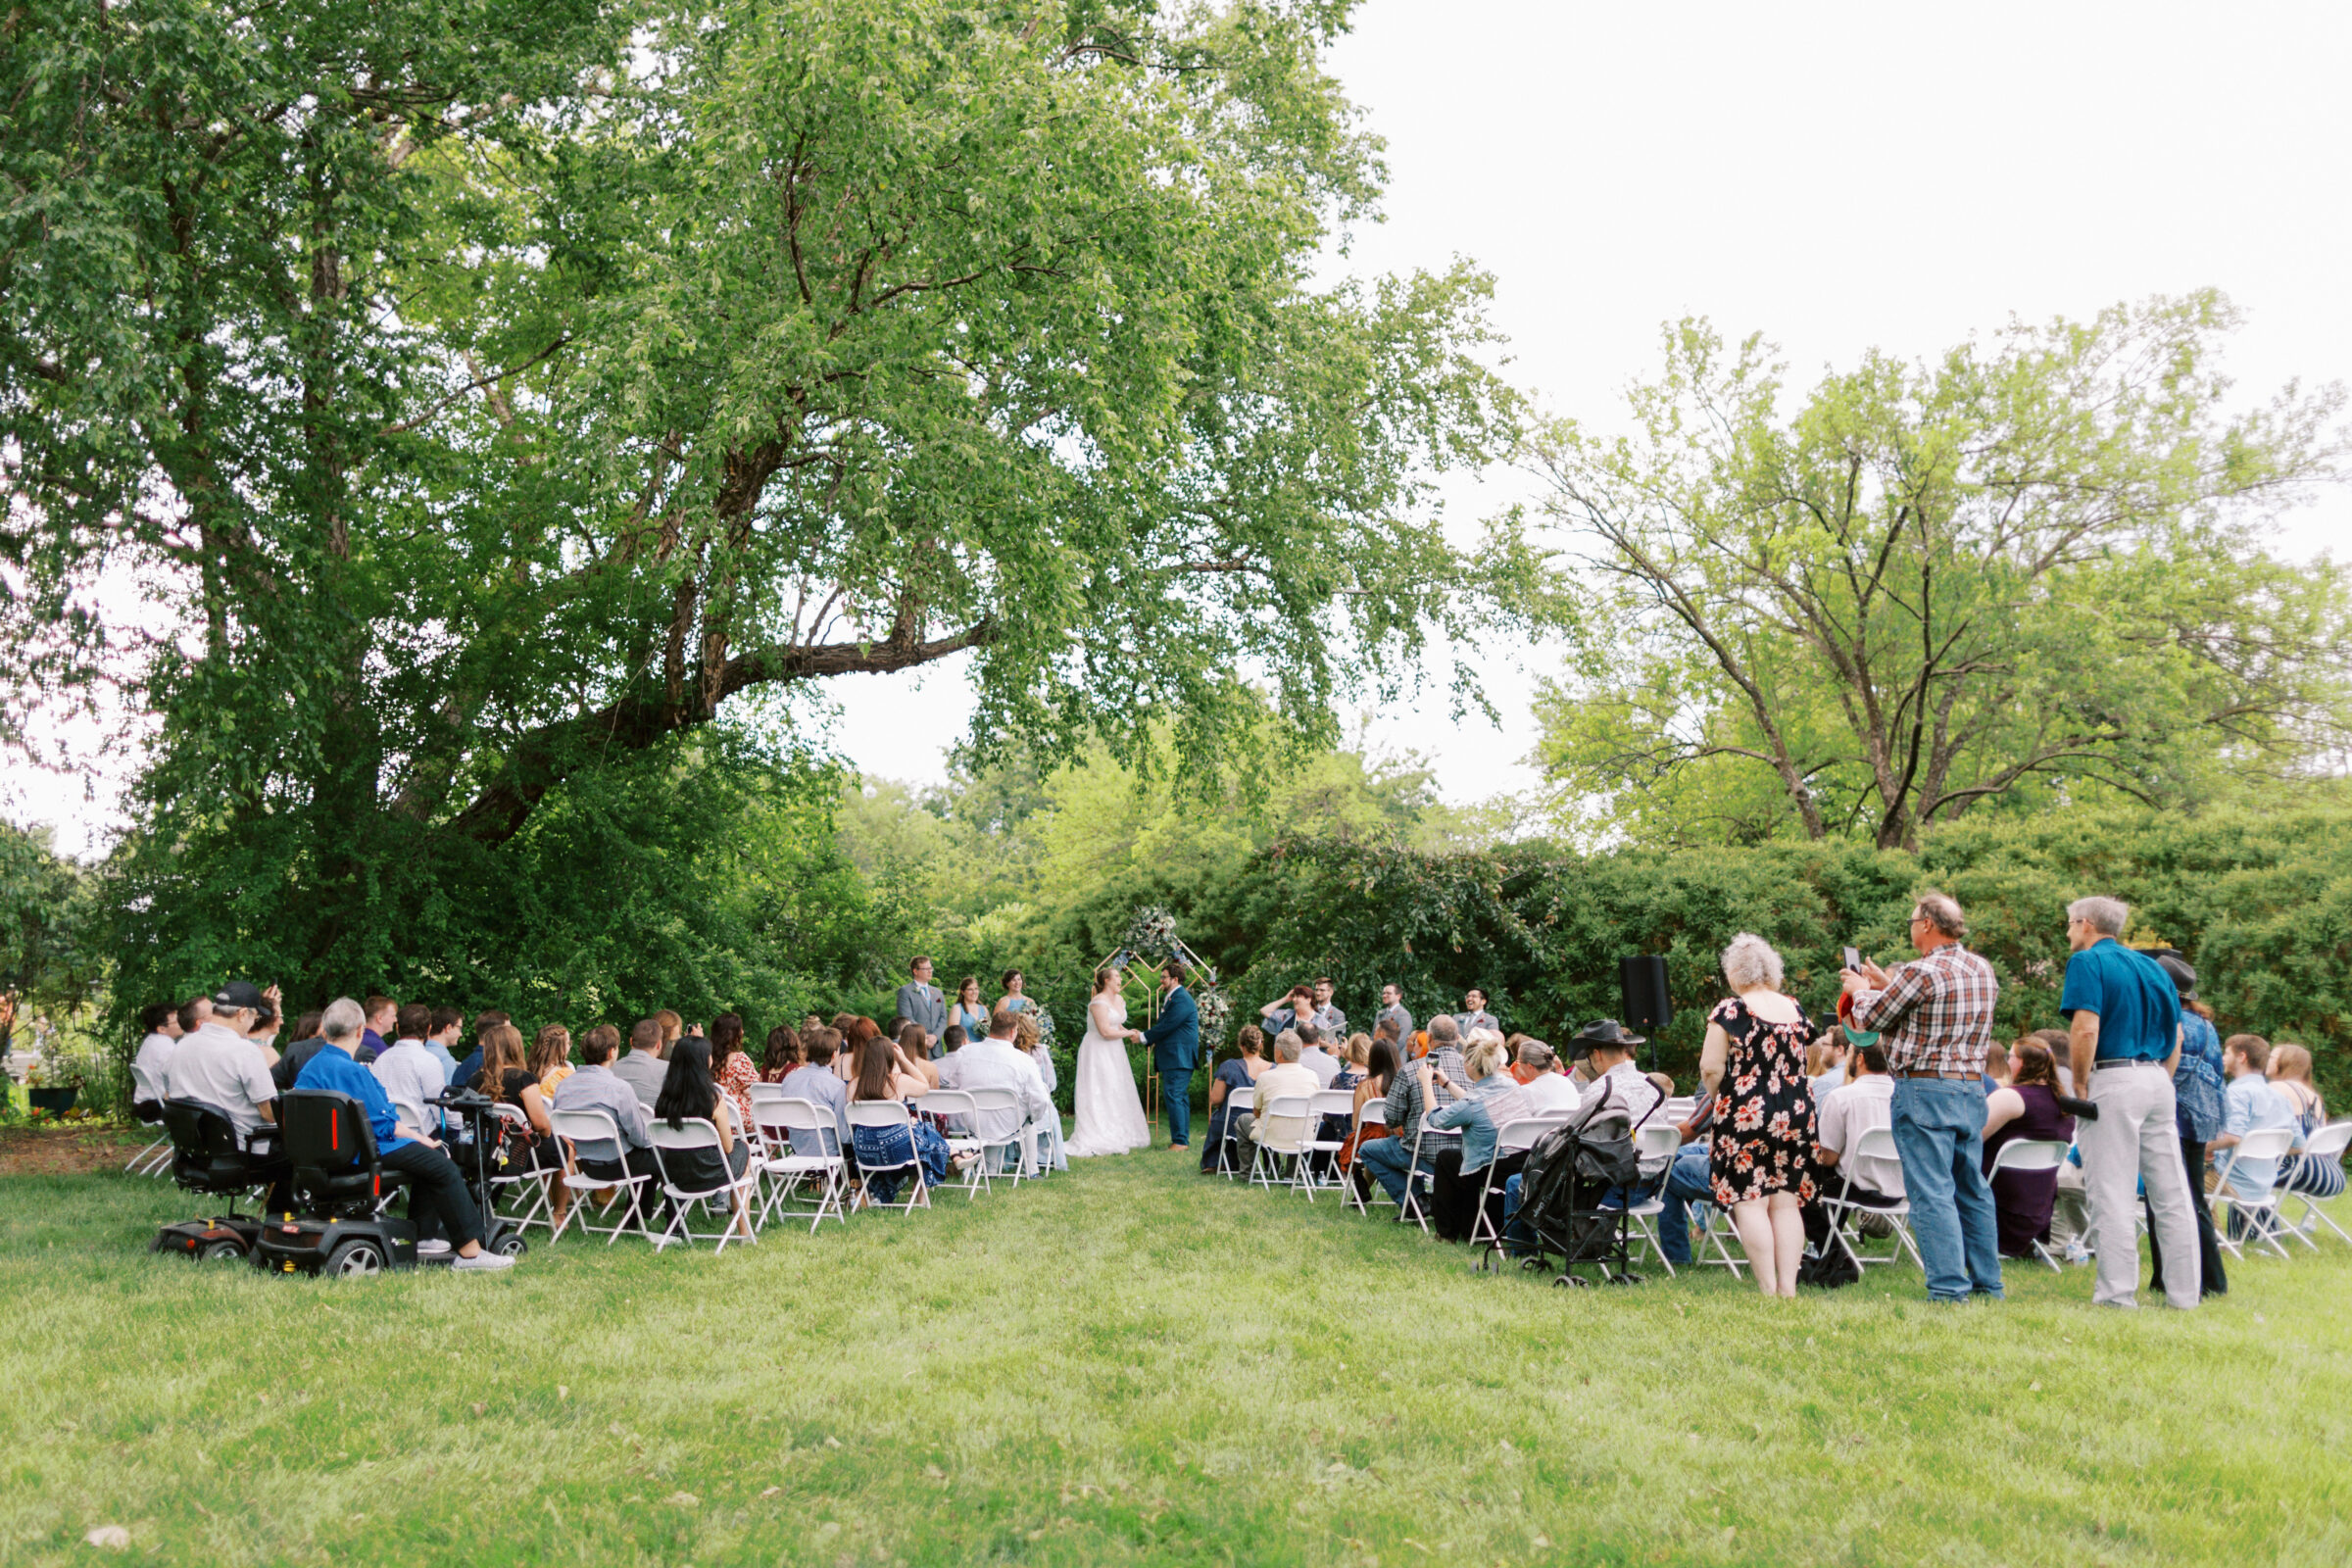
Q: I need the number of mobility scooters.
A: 2